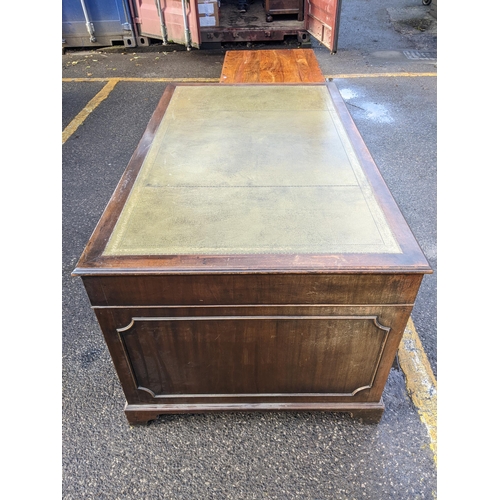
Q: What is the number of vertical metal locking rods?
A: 3